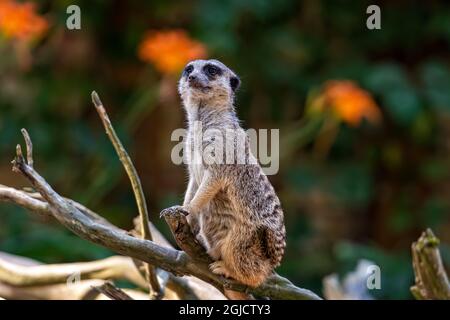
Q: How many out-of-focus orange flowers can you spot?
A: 3